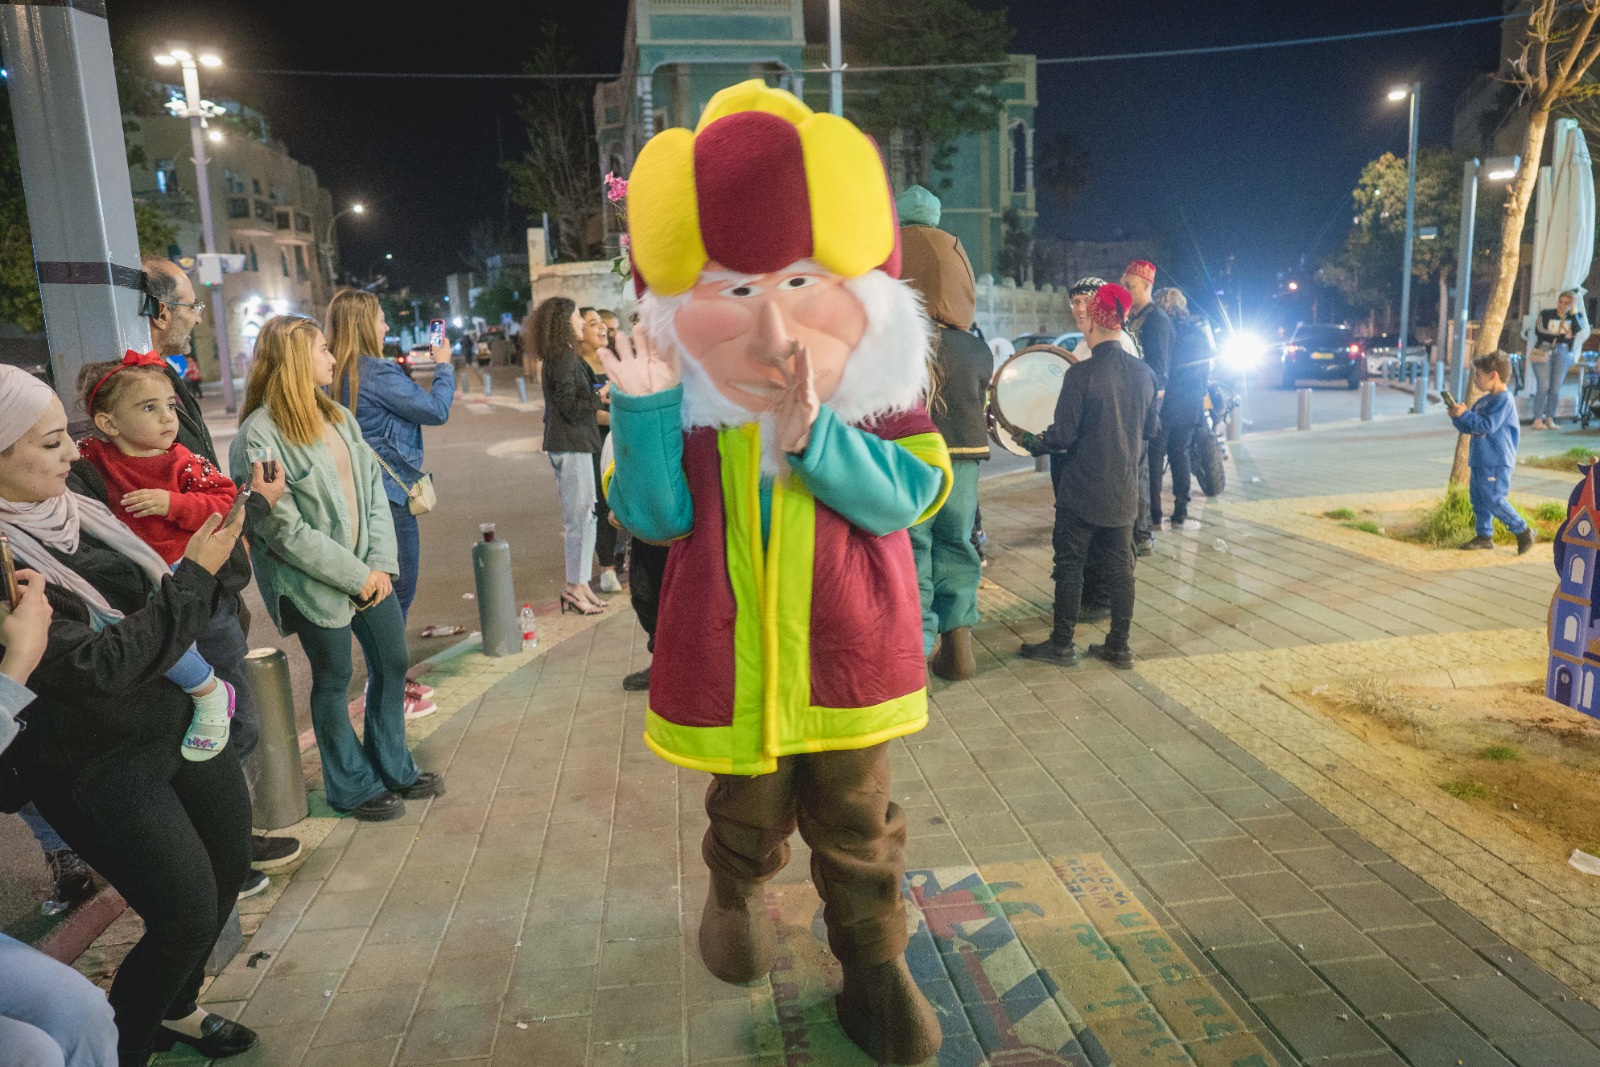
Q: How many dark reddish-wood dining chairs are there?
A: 0